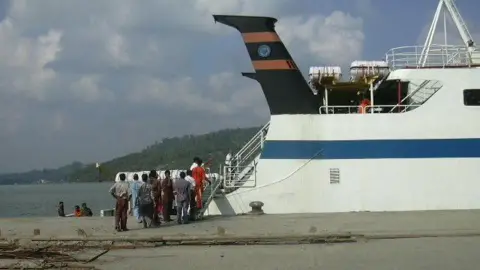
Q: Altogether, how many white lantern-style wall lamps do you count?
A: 0